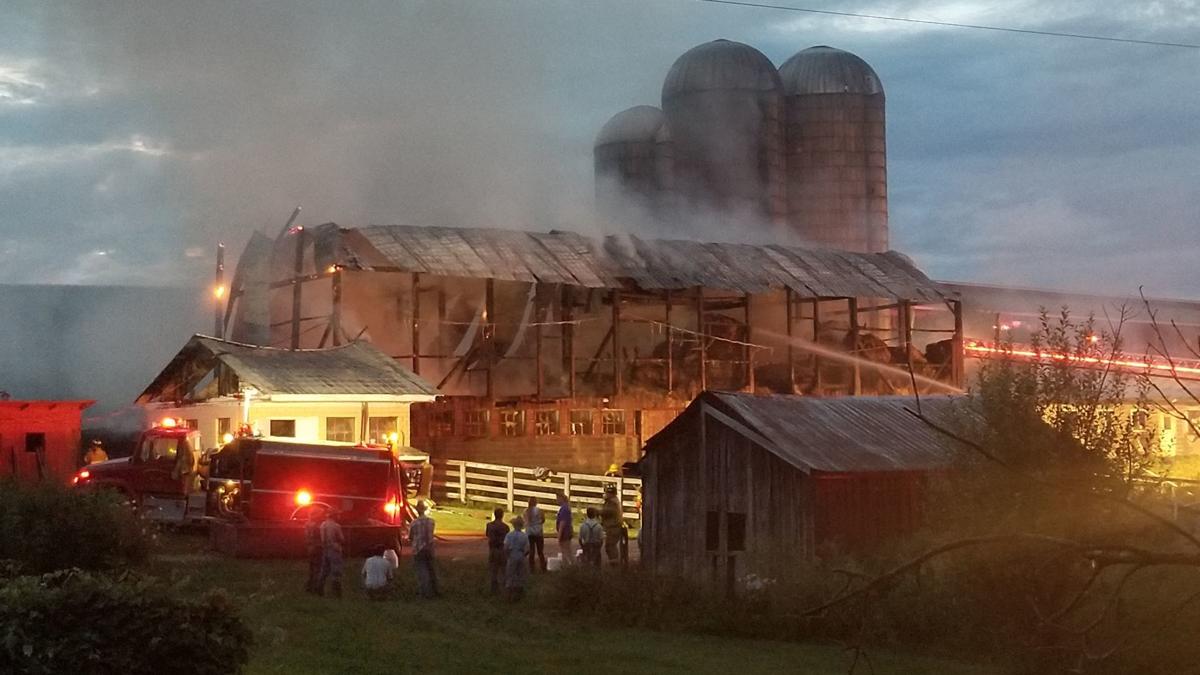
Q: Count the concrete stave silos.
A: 3